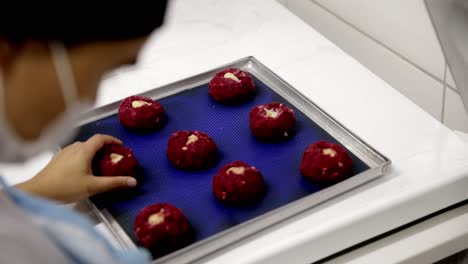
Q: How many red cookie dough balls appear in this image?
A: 8